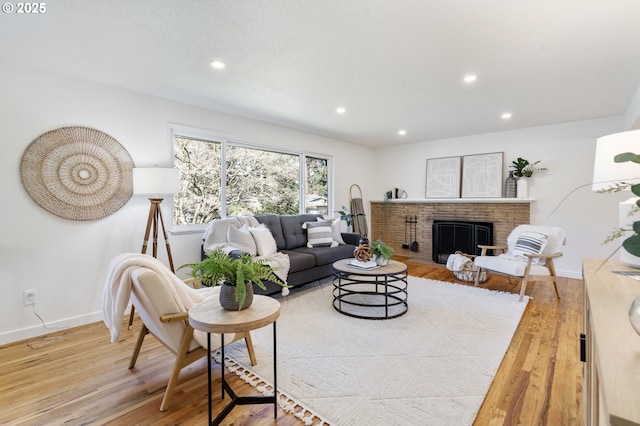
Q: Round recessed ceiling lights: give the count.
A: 5